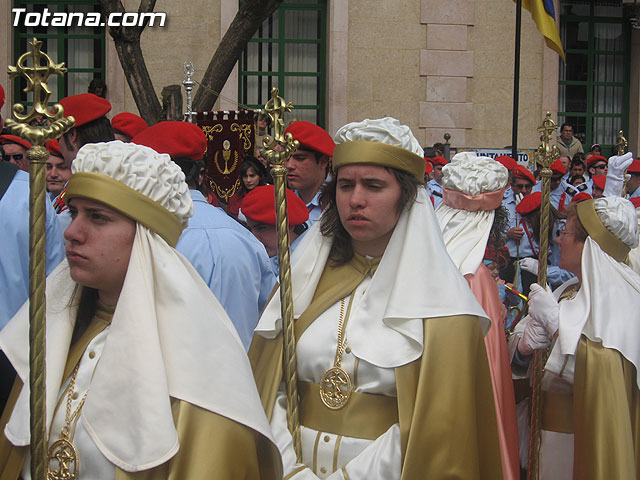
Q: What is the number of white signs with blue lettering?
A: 1